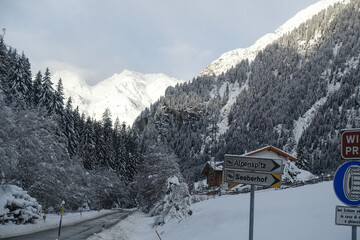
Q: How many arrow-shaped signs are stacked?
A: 2